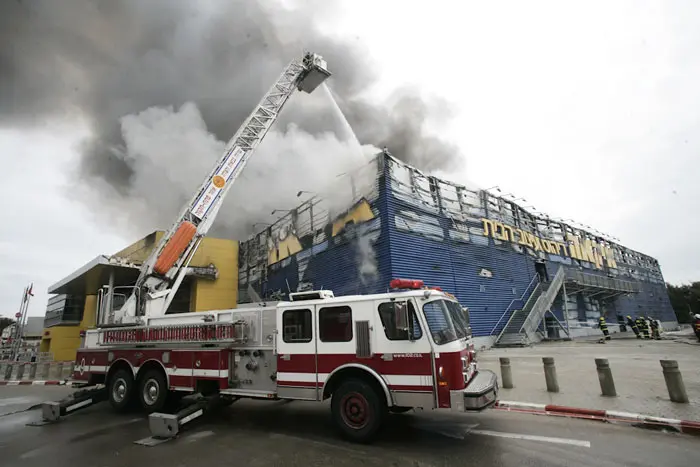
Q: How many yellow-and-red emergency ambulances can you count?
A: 0